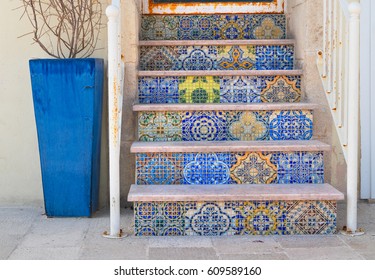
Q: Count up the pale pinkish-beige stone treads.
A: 5